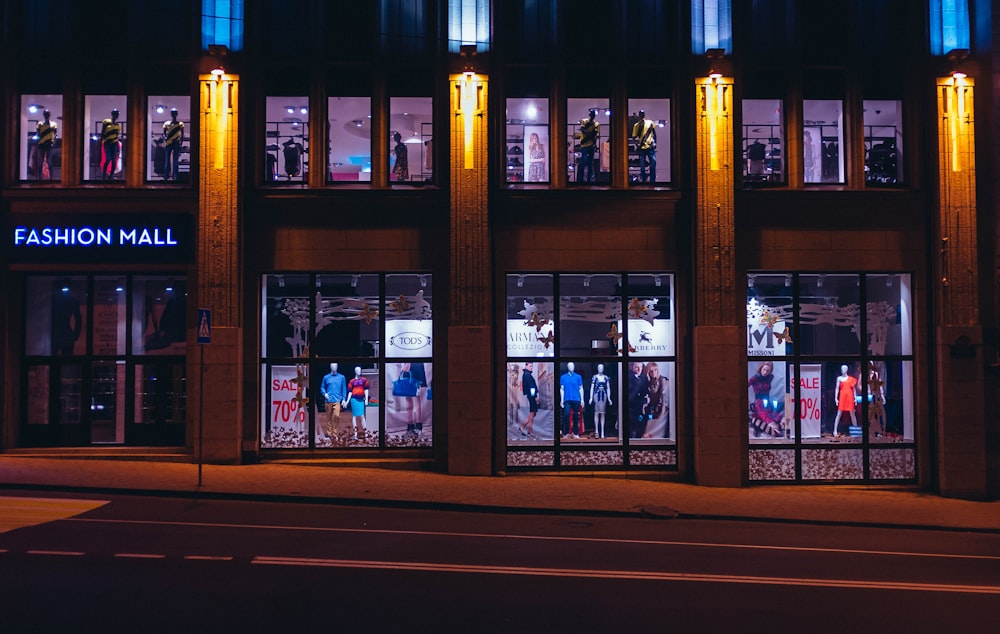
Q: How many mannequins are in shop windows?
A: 12